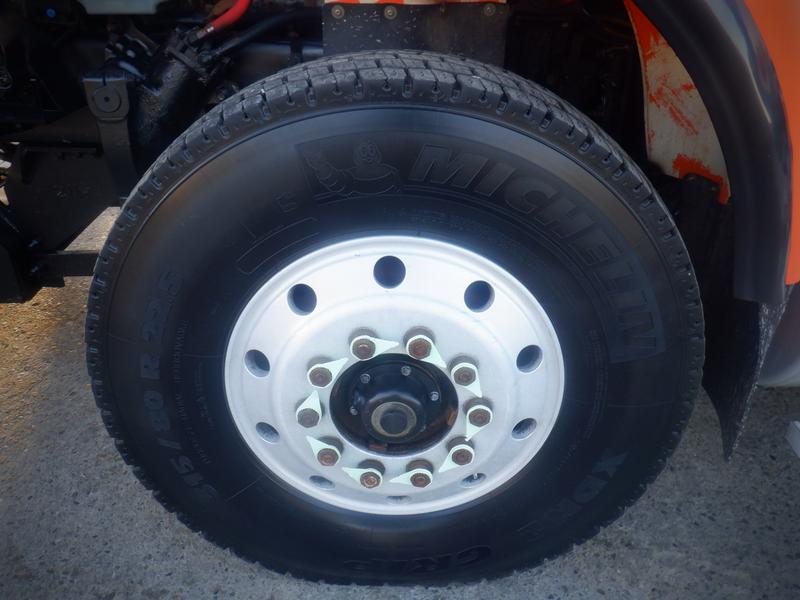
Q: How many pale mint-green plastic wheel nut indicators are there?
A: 10